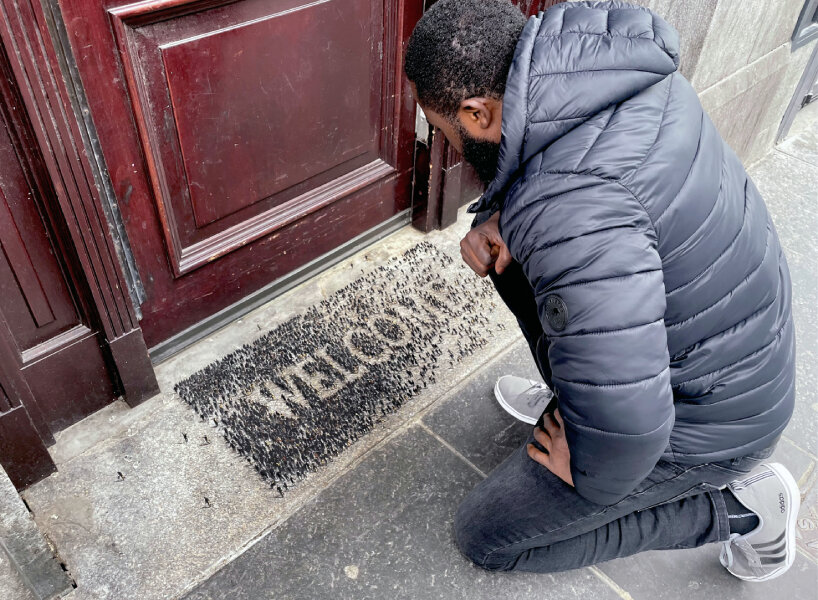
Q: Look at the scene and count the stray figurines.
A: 4